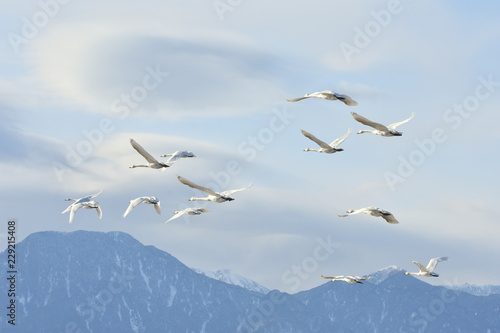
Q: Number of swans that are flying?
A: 13